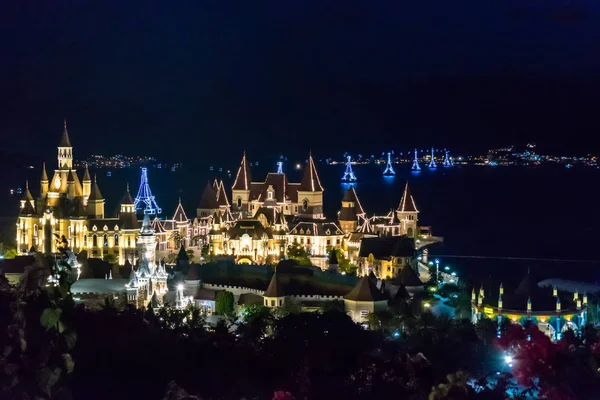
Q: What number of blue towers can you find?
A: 7